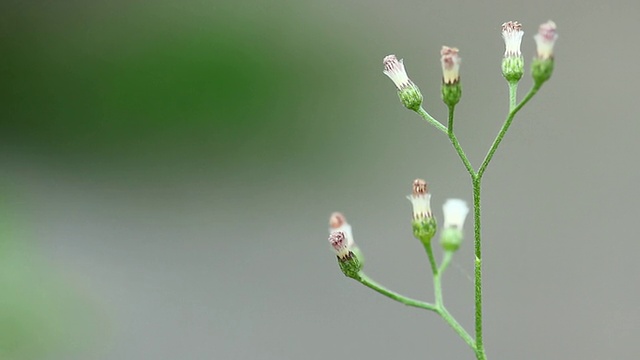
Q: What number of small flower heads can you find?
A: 8